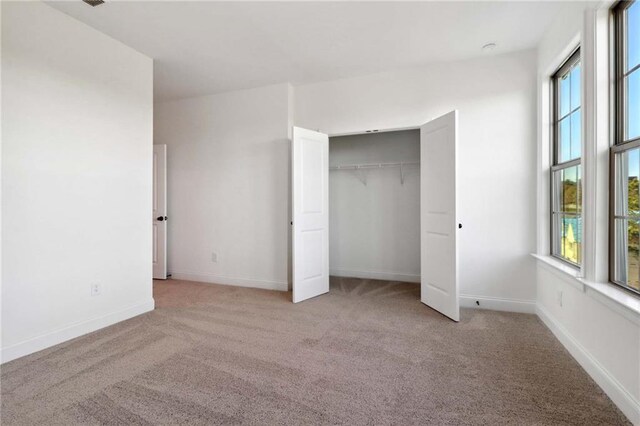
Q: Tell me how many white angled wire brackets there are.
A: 2